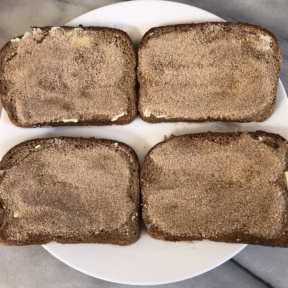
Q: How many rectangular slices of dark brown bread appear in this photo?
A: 4